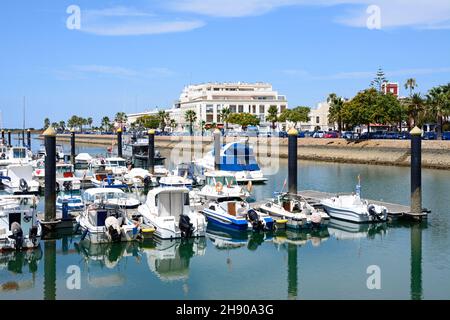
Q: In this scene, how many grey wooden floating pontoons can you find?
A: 1